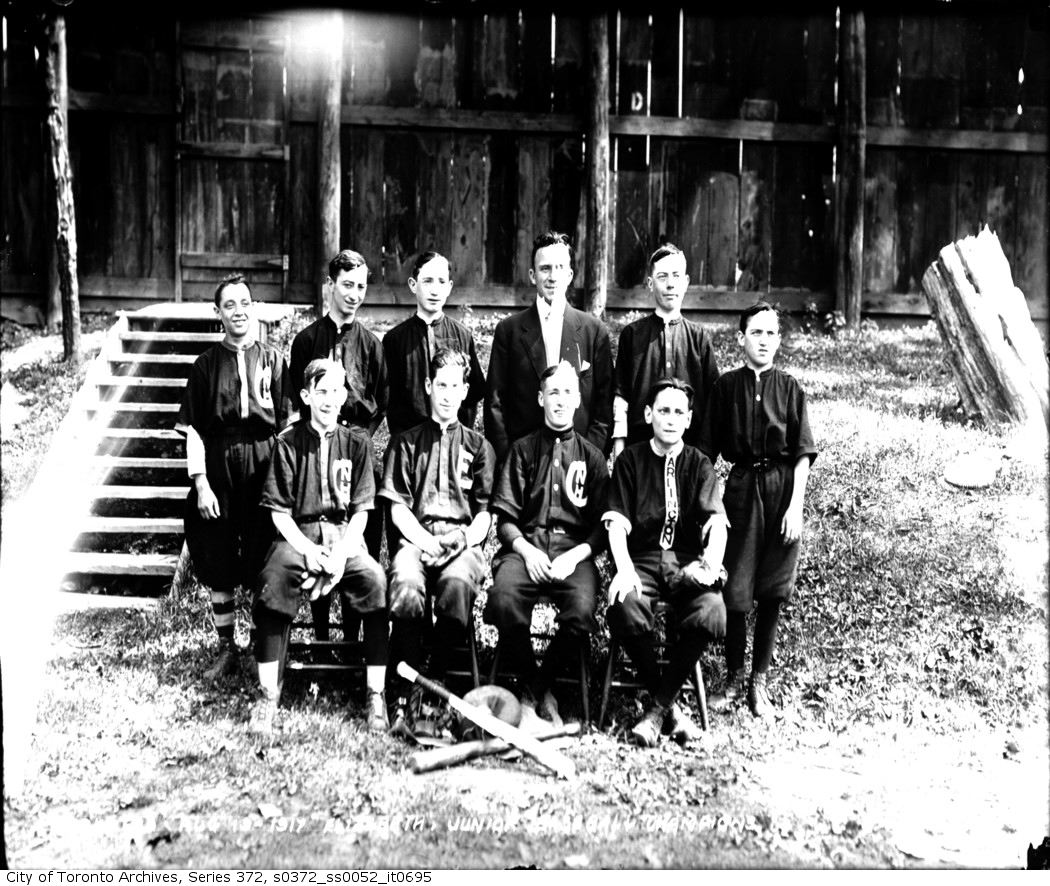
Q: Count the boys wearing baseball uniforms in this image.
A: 9